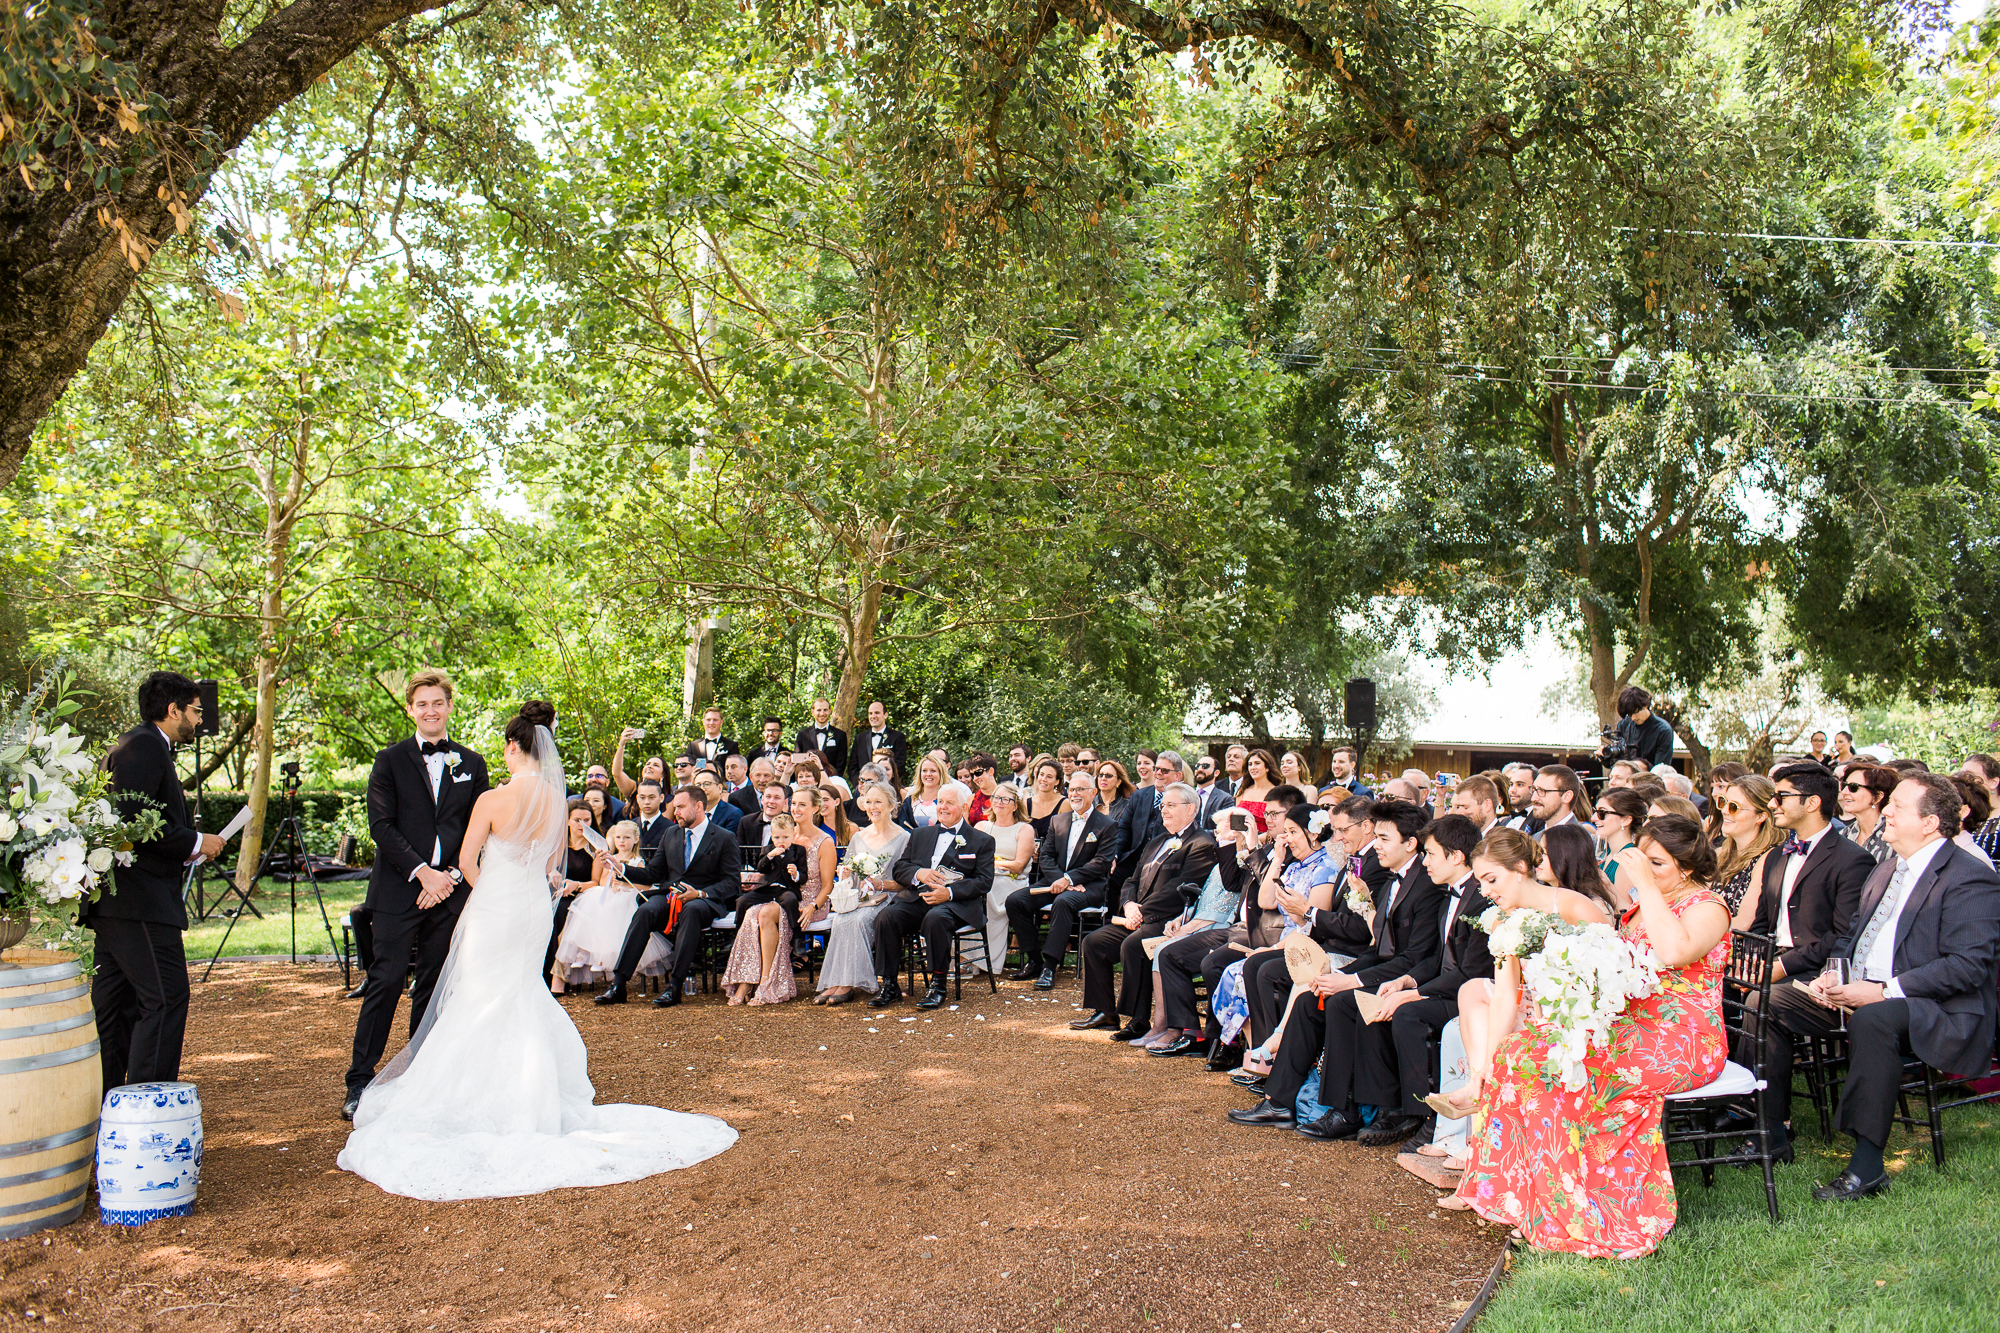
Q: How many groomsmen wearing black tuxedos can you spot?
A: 4